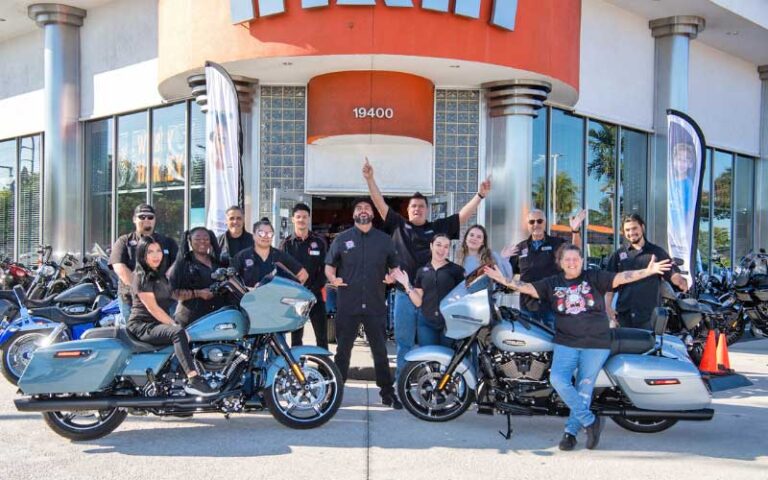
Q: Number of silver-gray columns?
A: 5